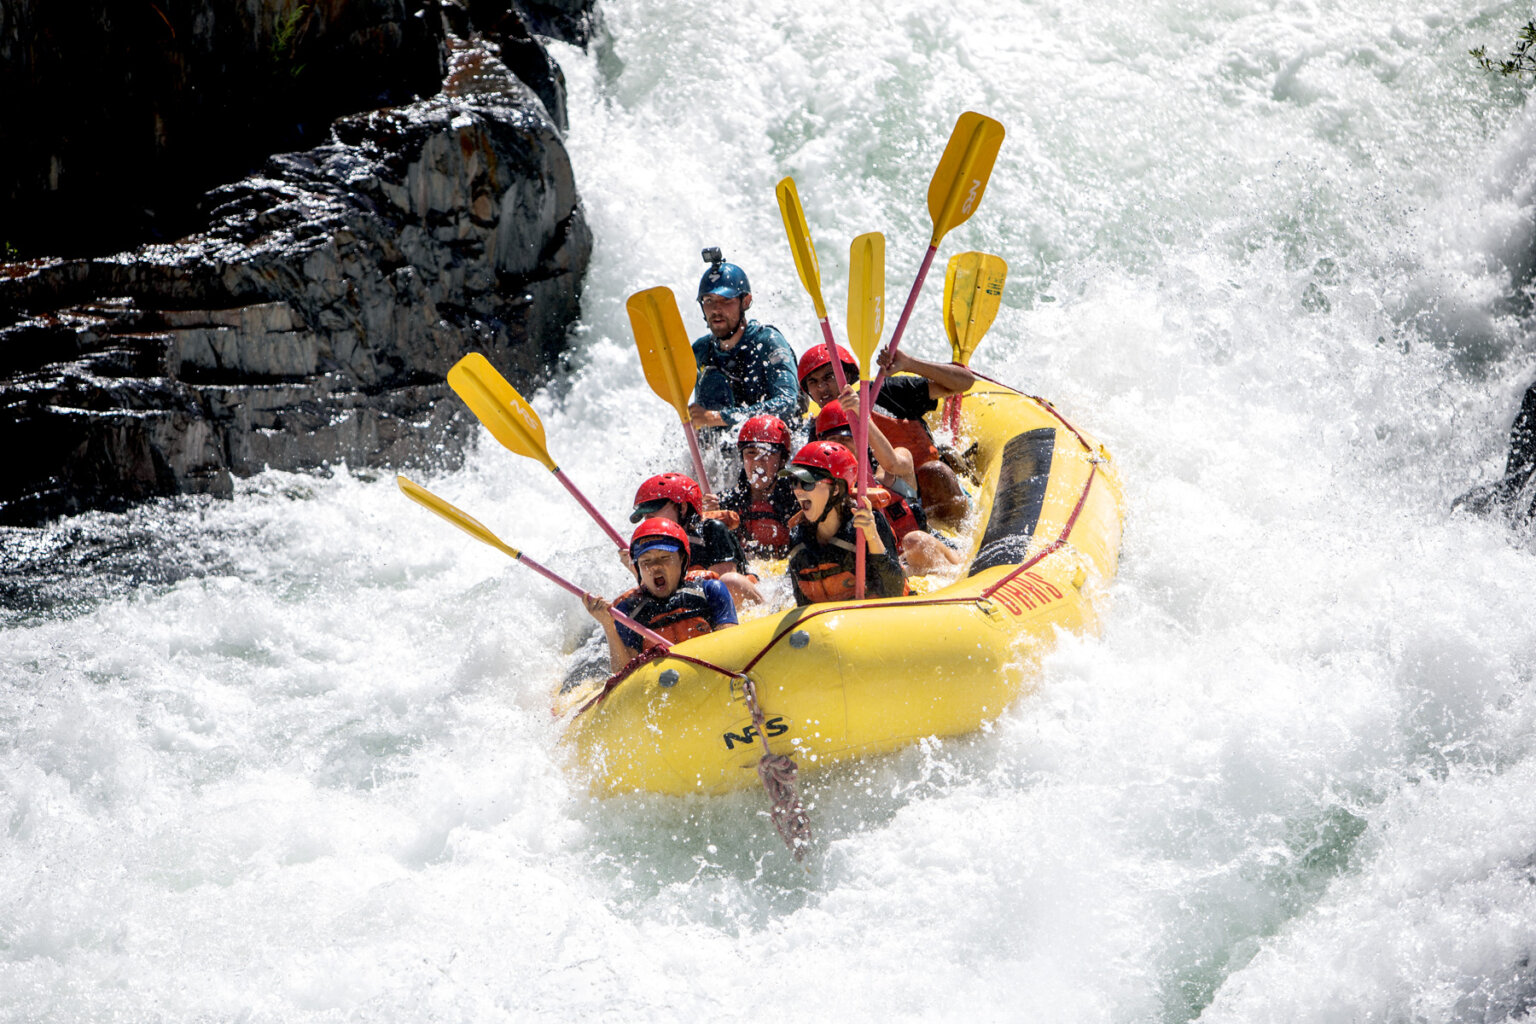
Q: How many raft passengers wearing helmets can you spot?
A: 7